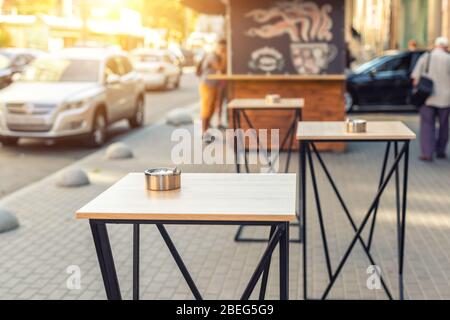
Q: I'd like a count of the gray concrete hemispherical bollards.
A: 4